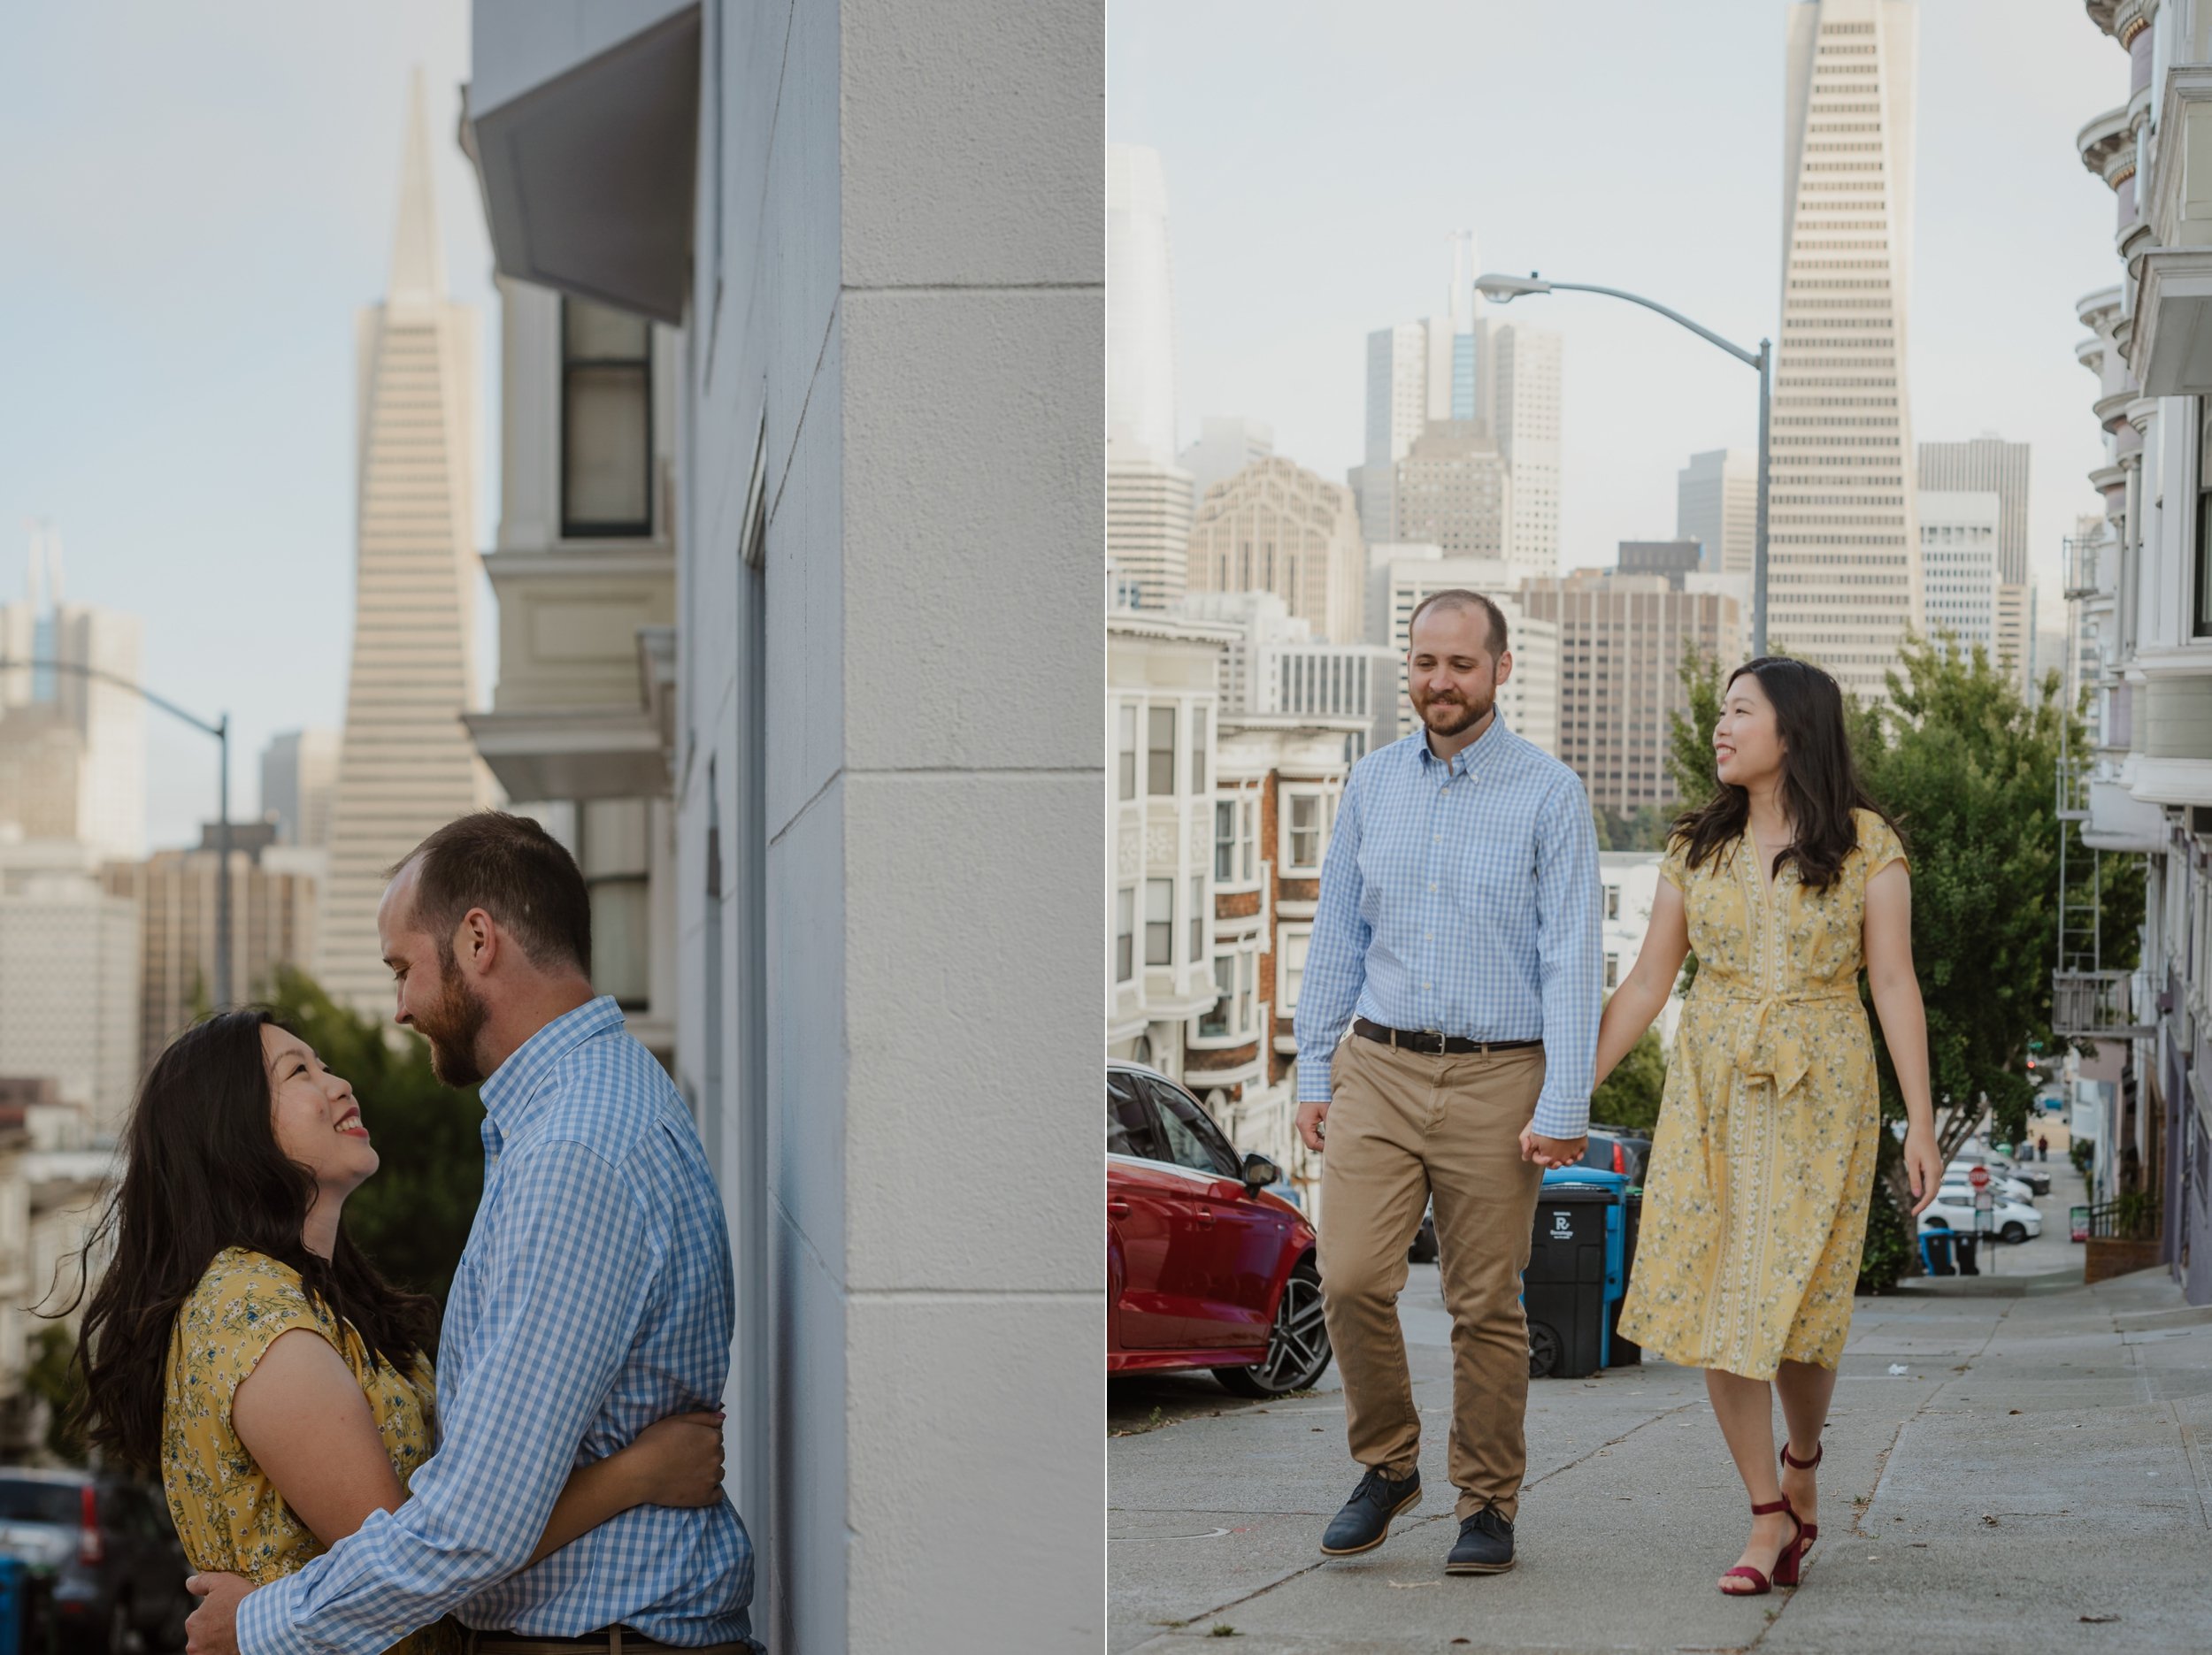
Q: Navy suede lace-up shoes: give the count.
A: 2